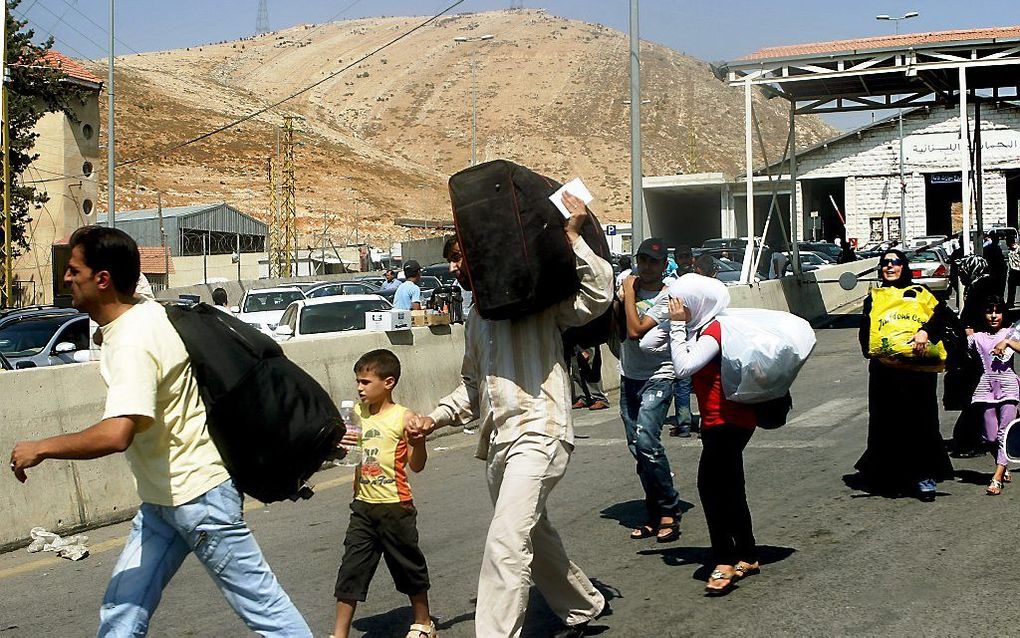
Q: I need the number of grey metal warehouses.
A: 1